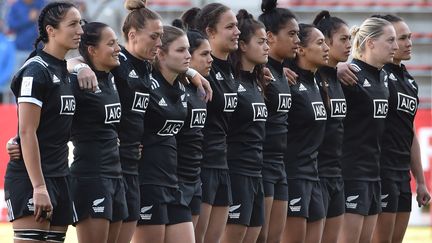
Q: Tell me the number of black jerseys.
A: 12